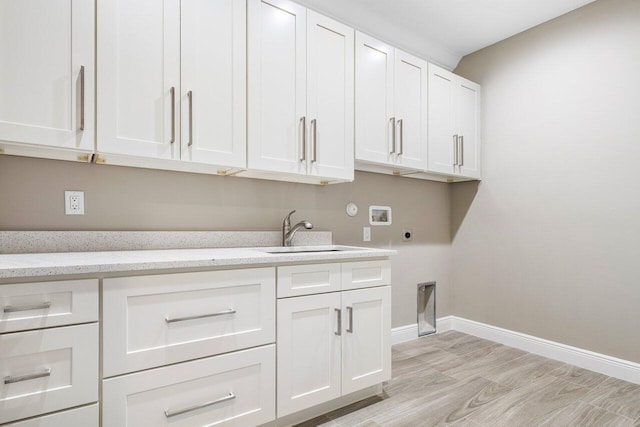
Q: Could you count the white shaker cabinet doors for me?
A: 11